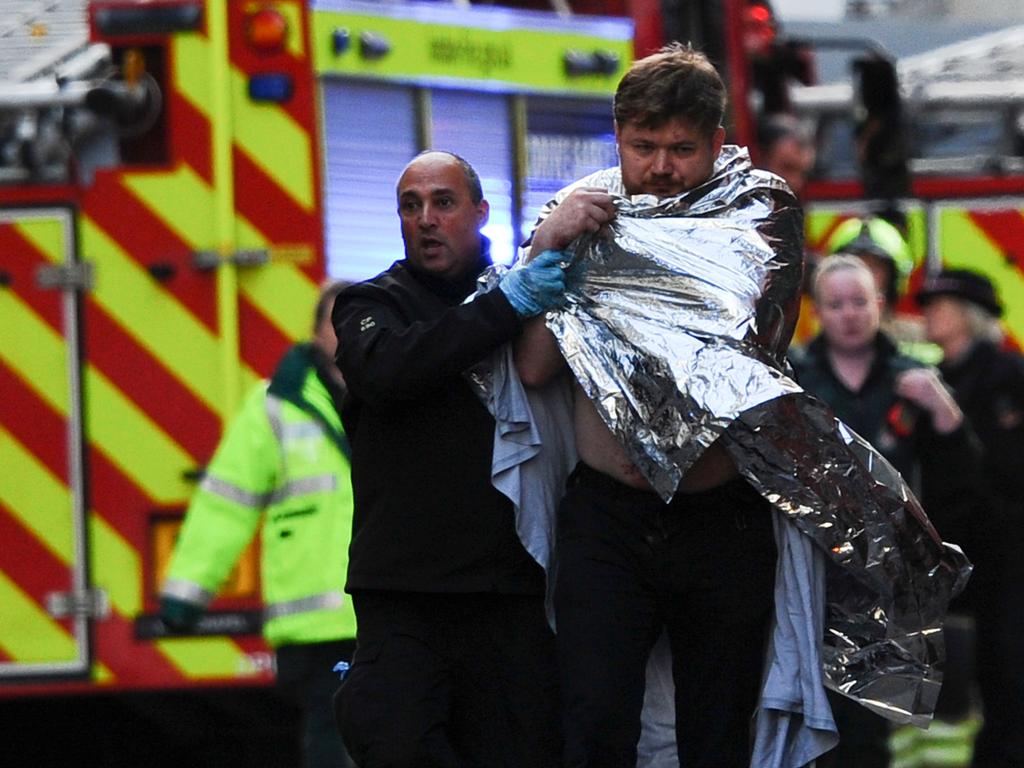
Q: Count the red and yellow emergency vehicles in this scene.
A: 2